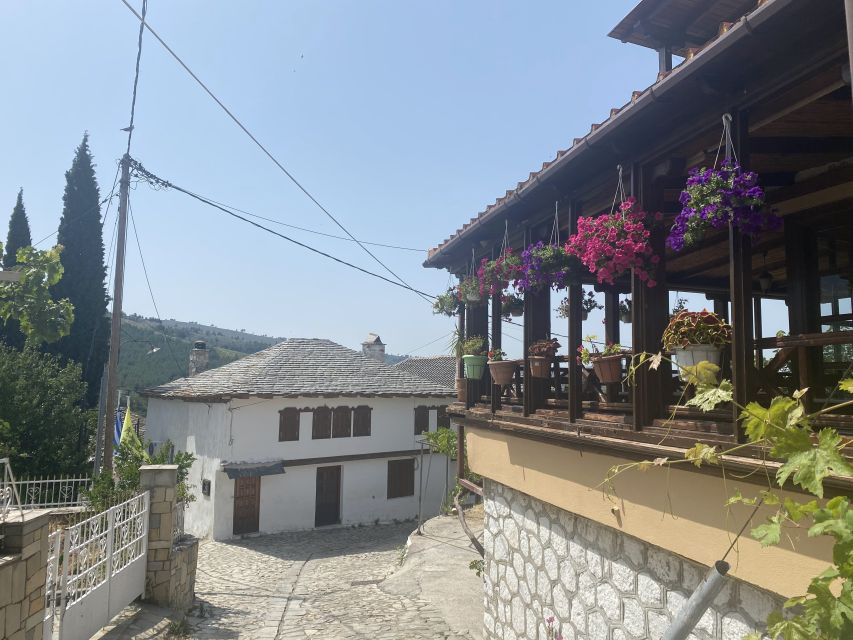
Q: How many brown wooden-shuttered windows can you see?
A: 7